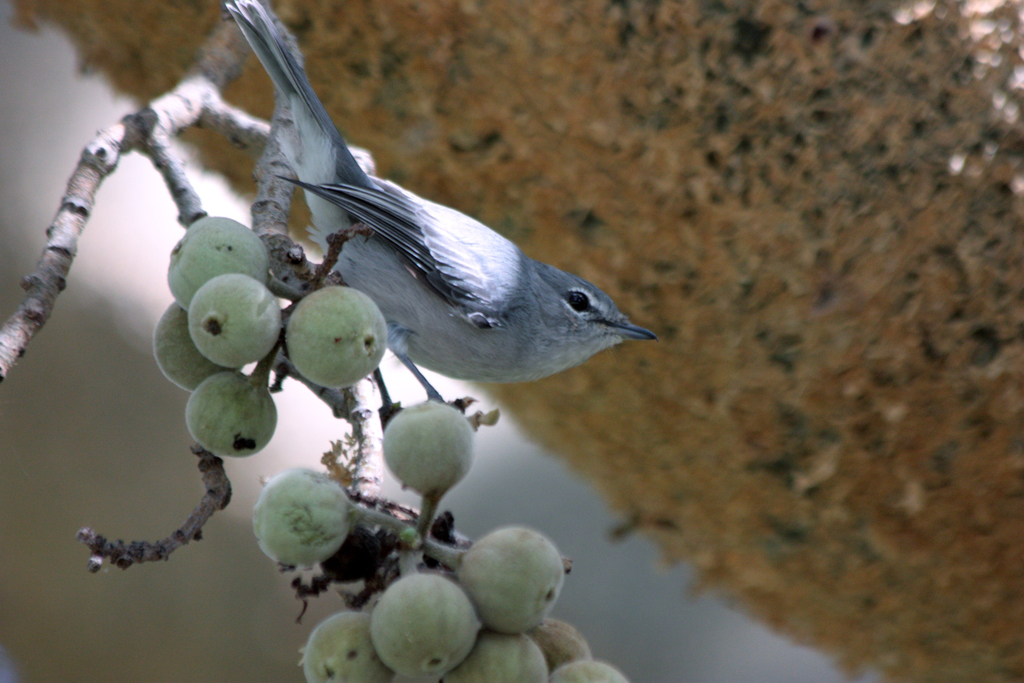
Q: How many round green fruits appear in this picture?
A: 13